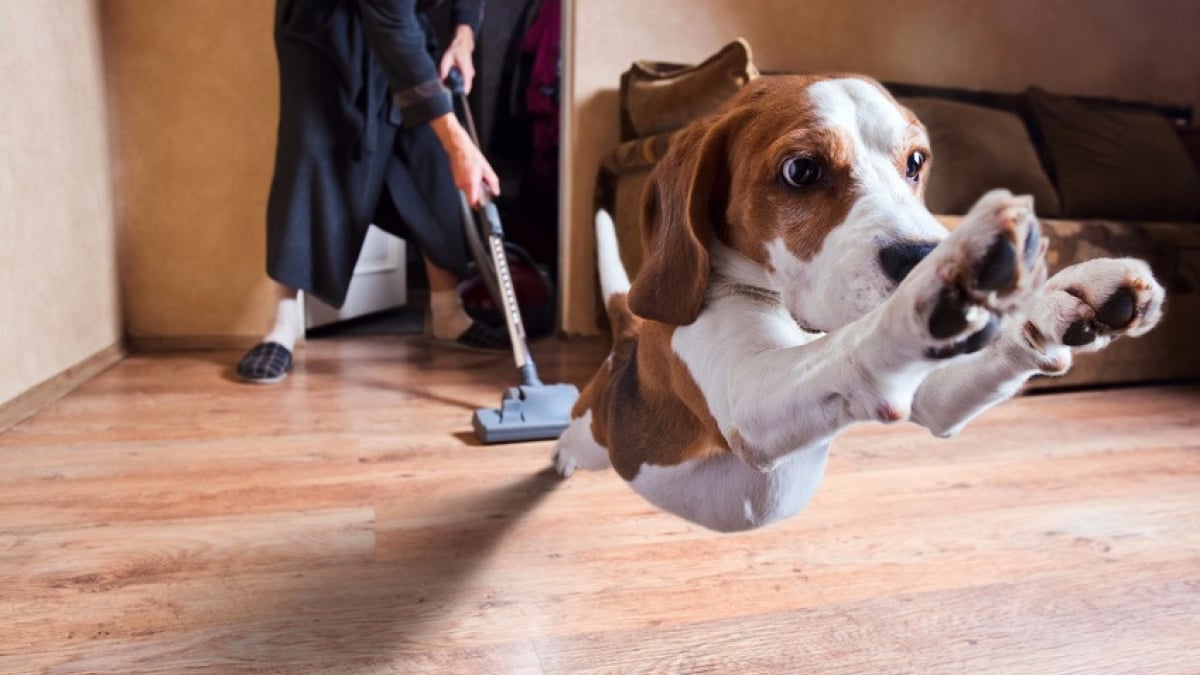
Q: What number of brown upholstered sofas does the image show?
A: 1